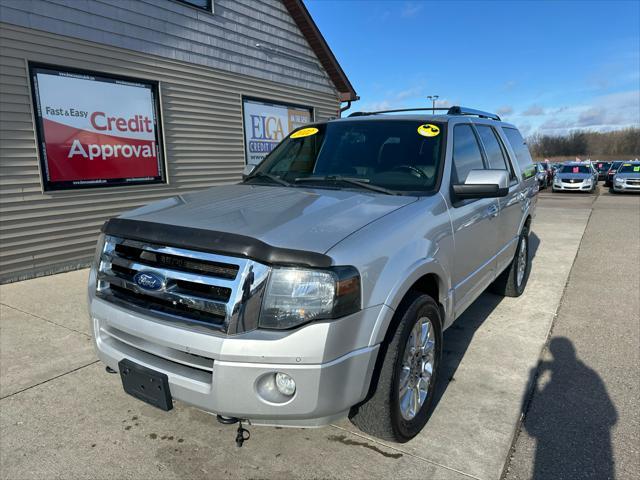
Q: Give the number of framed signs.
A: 2